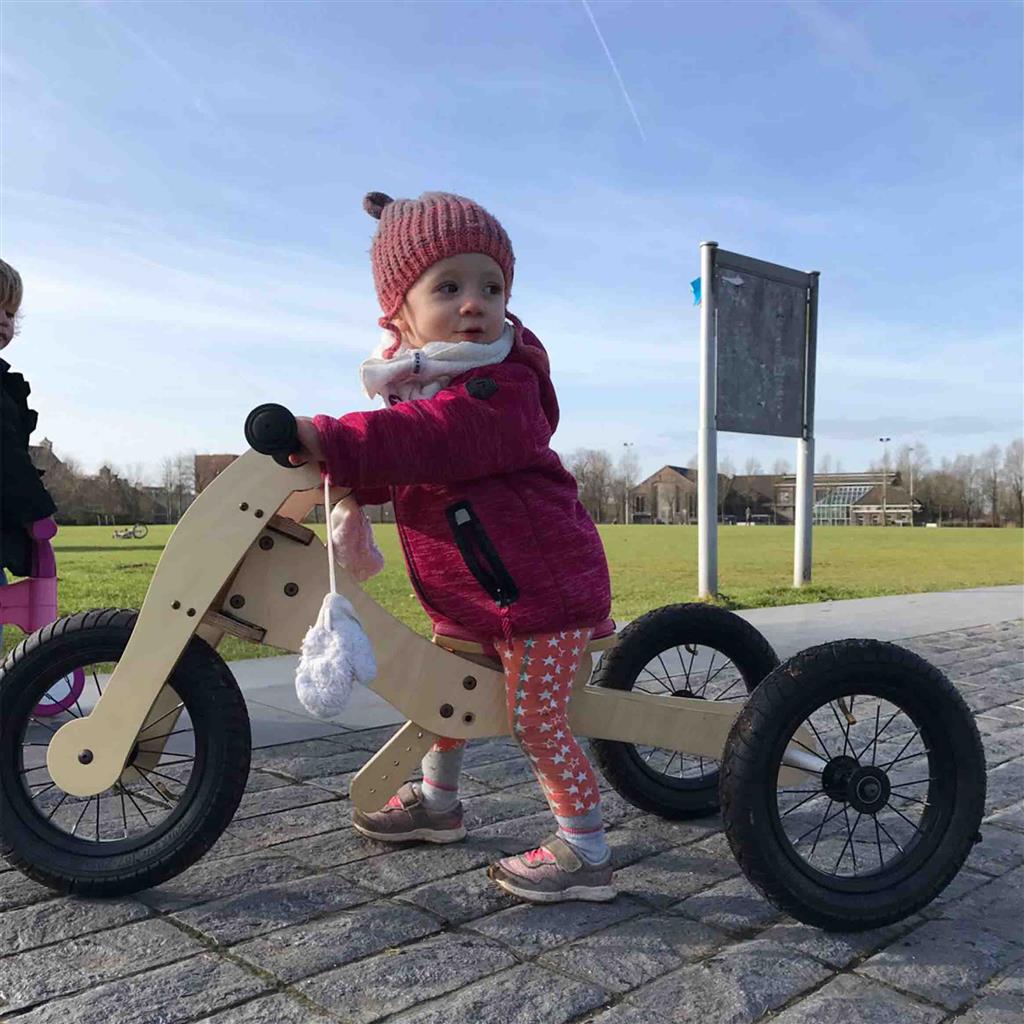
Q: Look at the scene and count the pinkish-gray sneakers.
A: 2